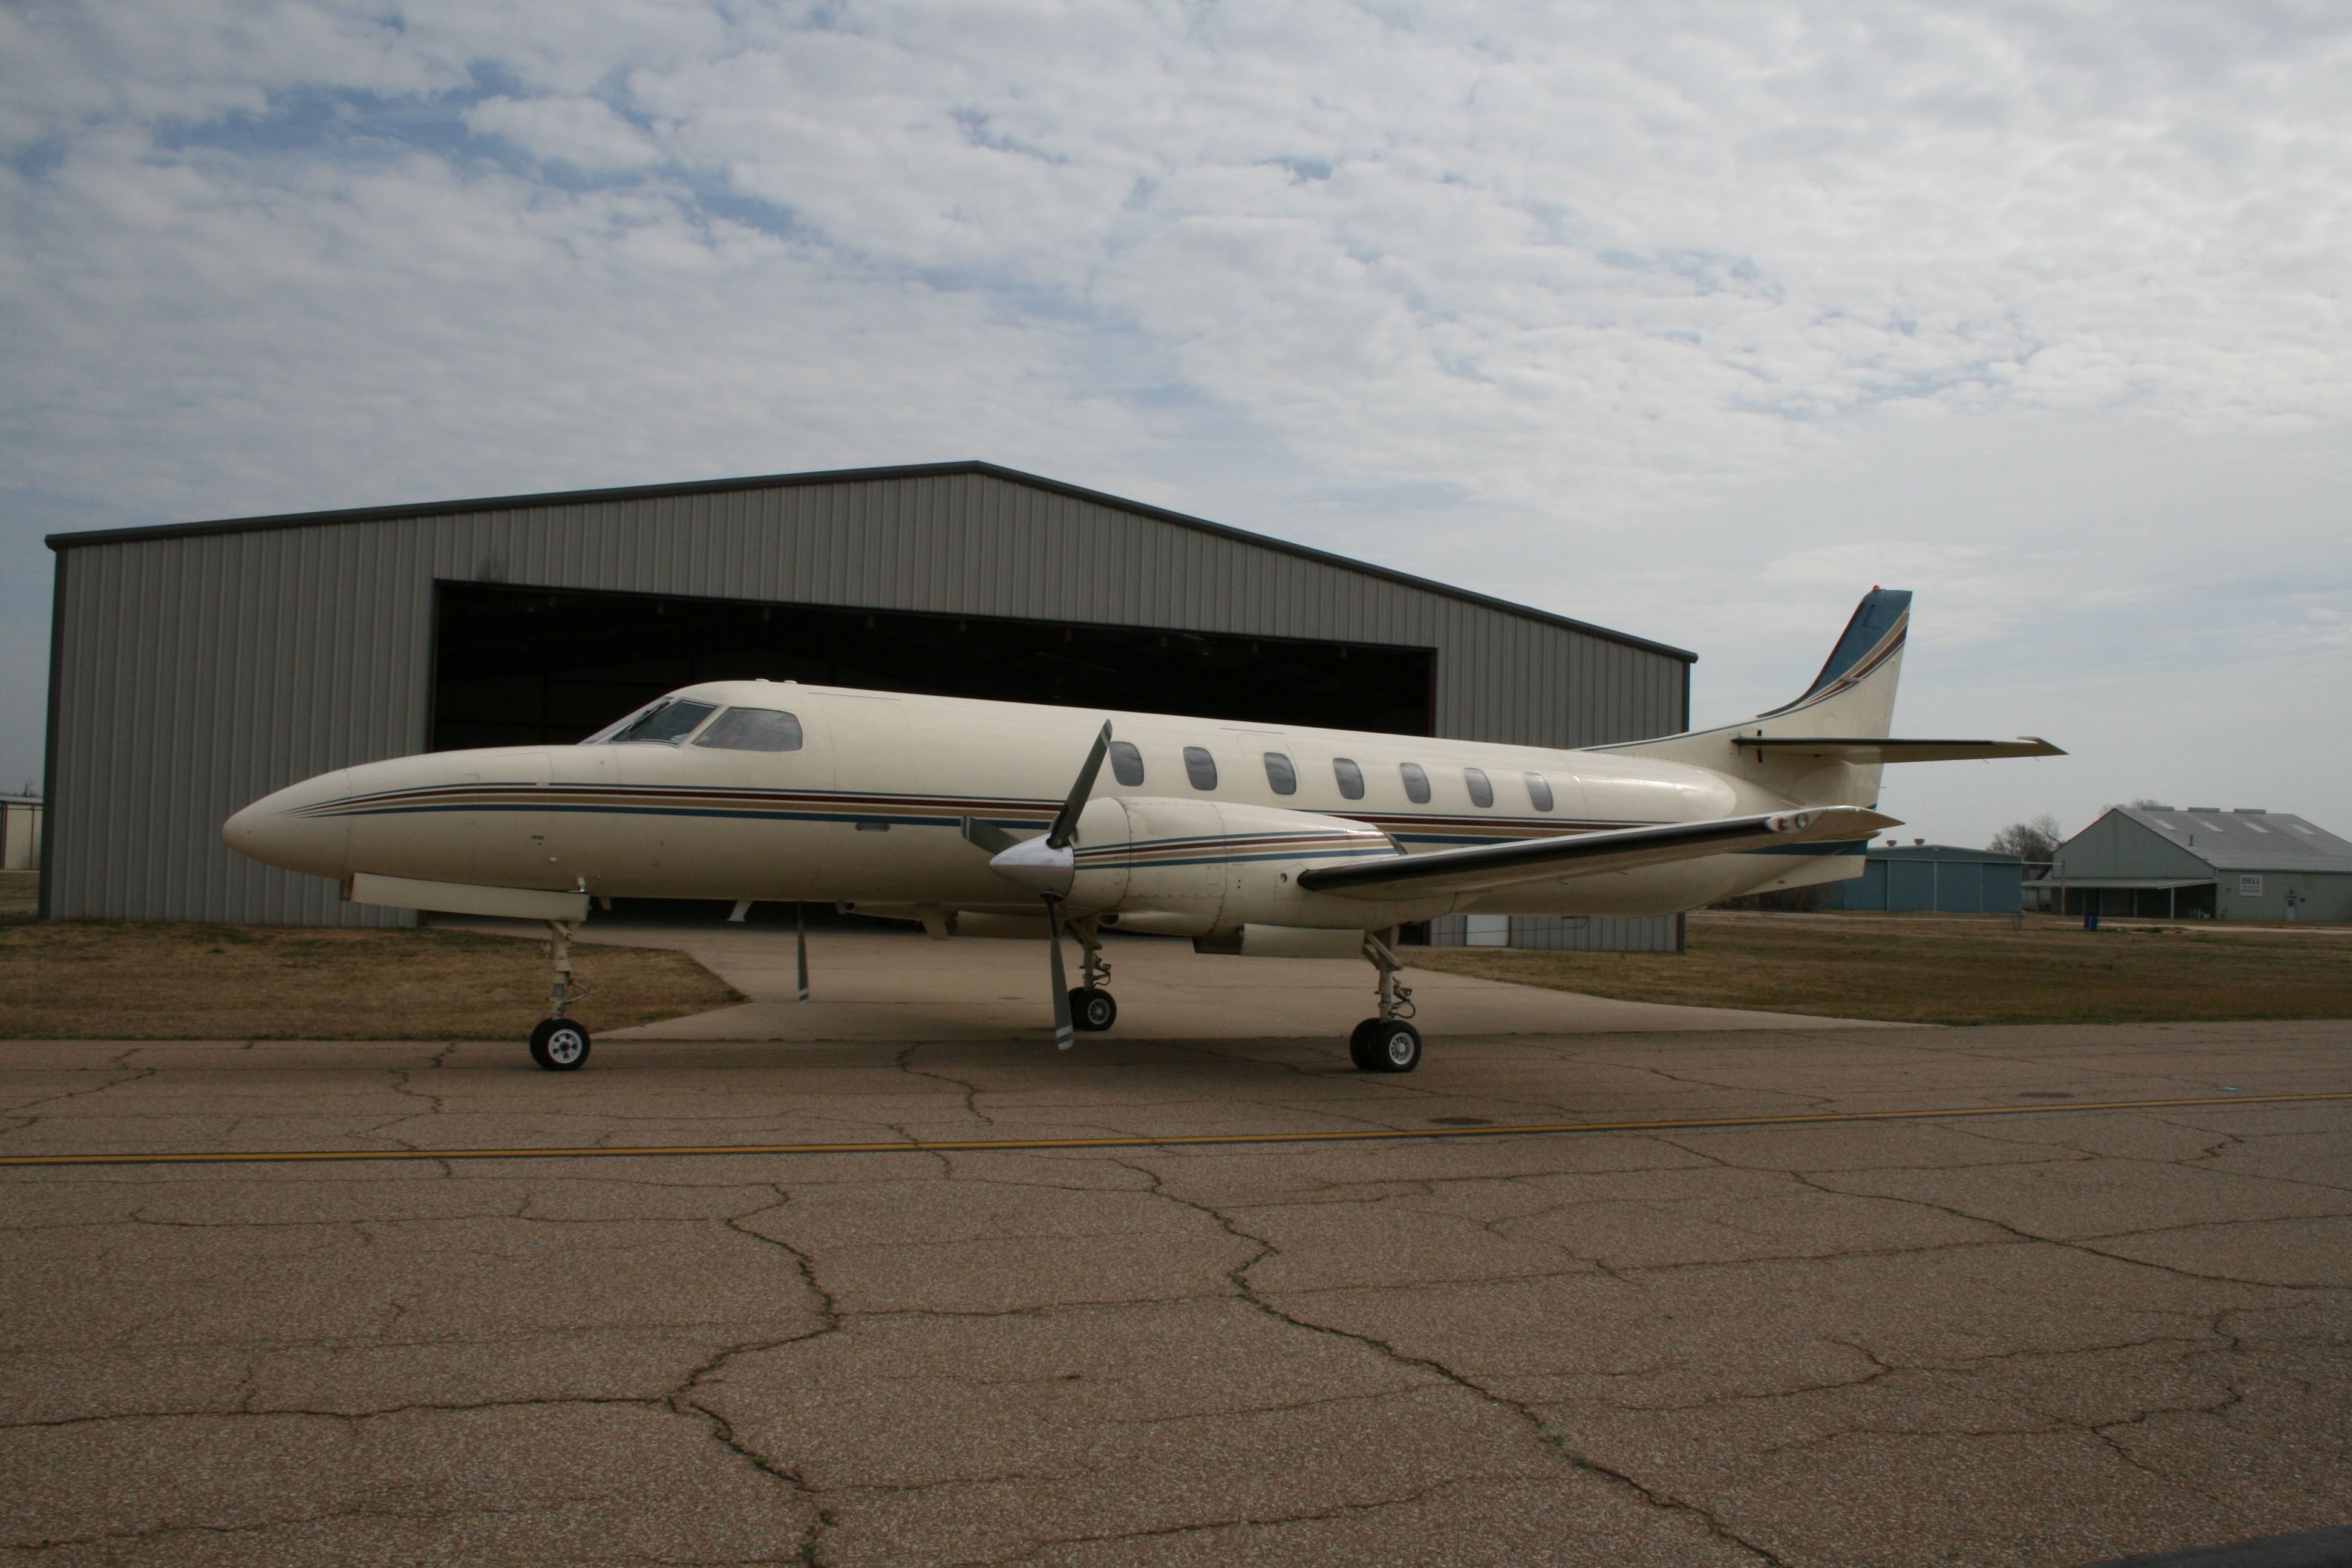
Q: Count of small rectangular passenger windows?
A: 7